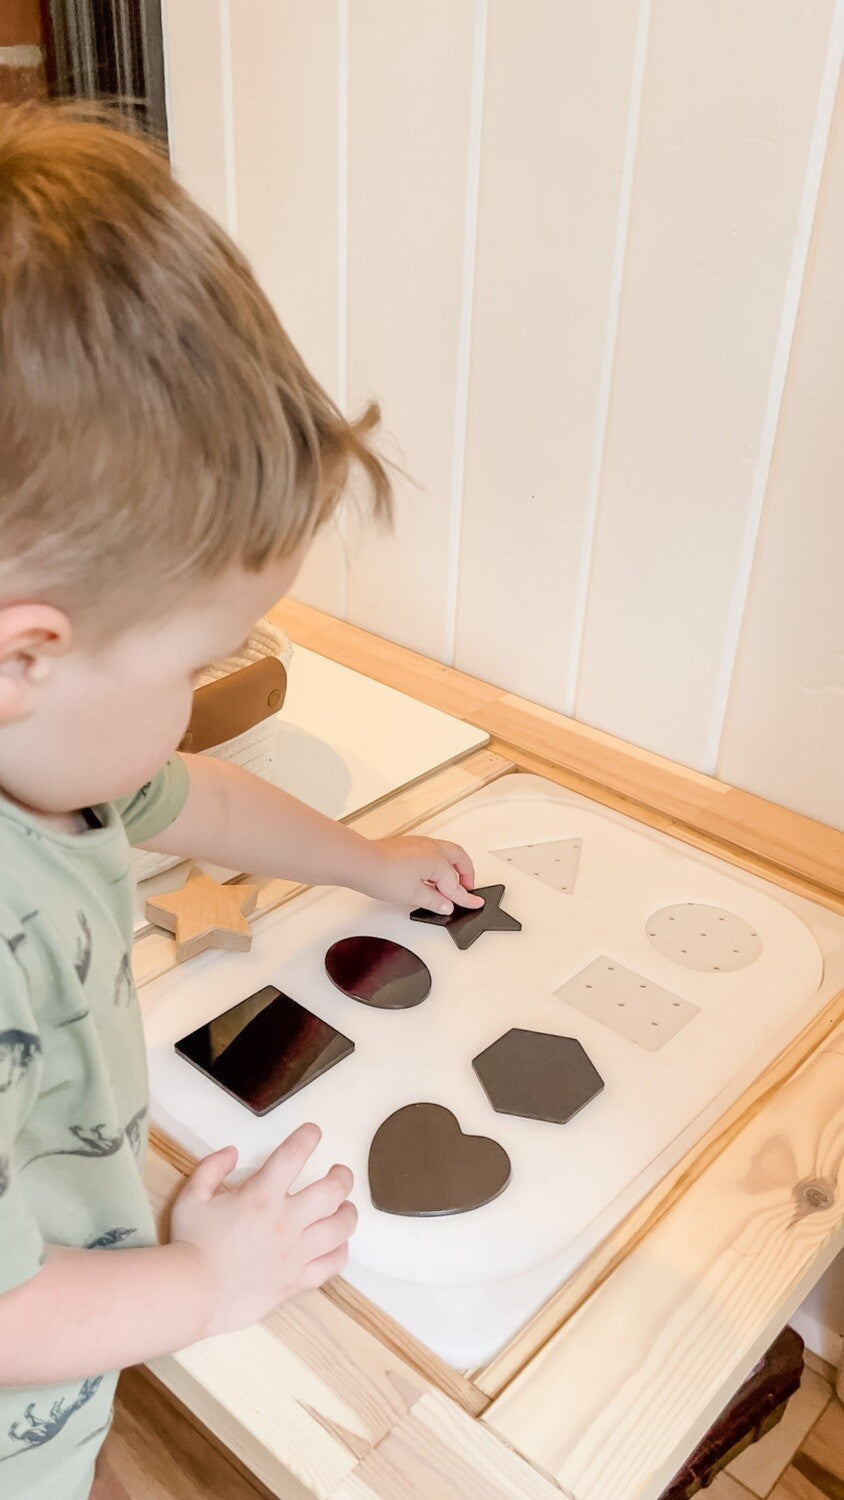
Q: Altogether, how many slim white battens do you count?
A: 5